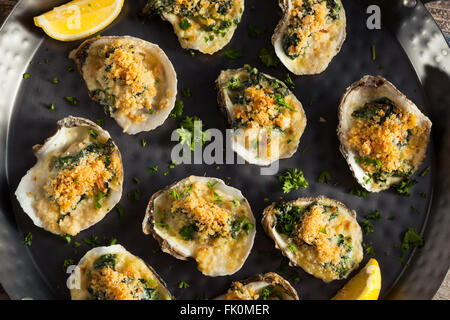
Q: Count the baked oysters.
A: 10